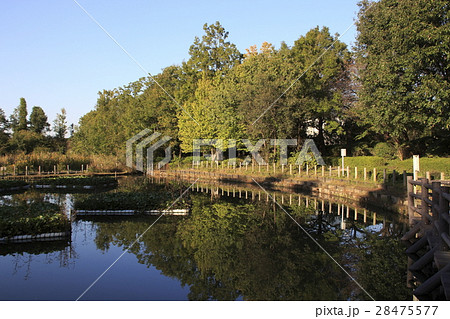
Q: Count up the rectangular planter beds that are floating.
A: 4